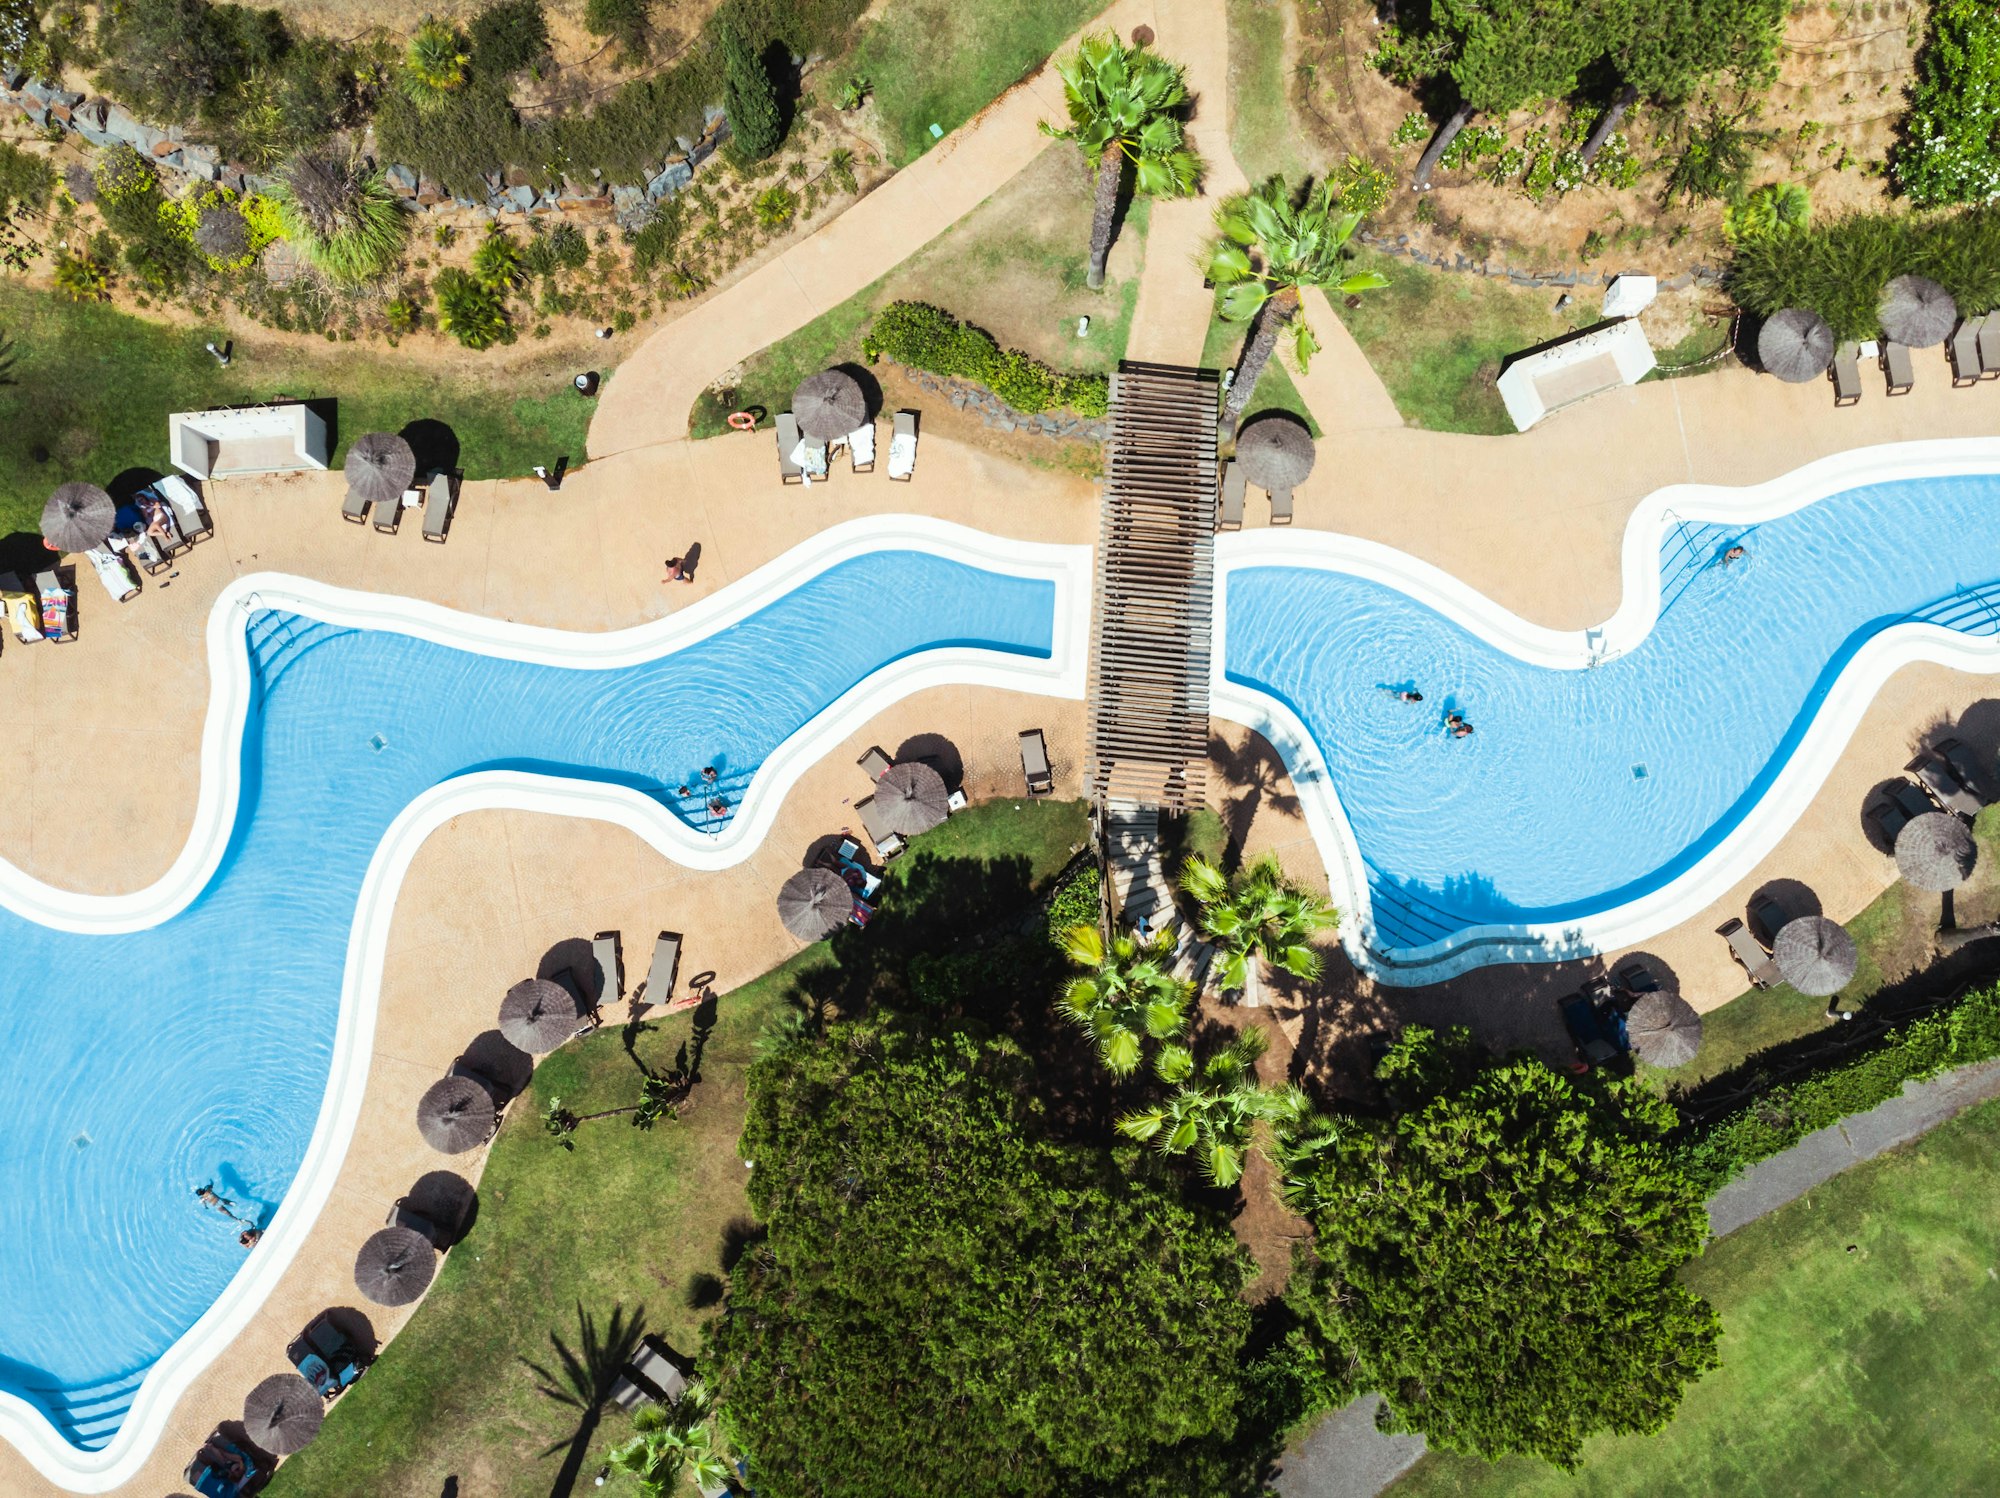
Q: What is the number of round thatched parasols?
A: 15